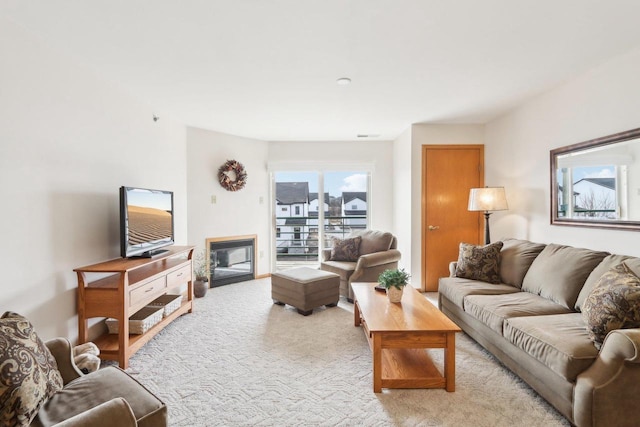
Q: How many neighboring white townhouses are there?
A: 3